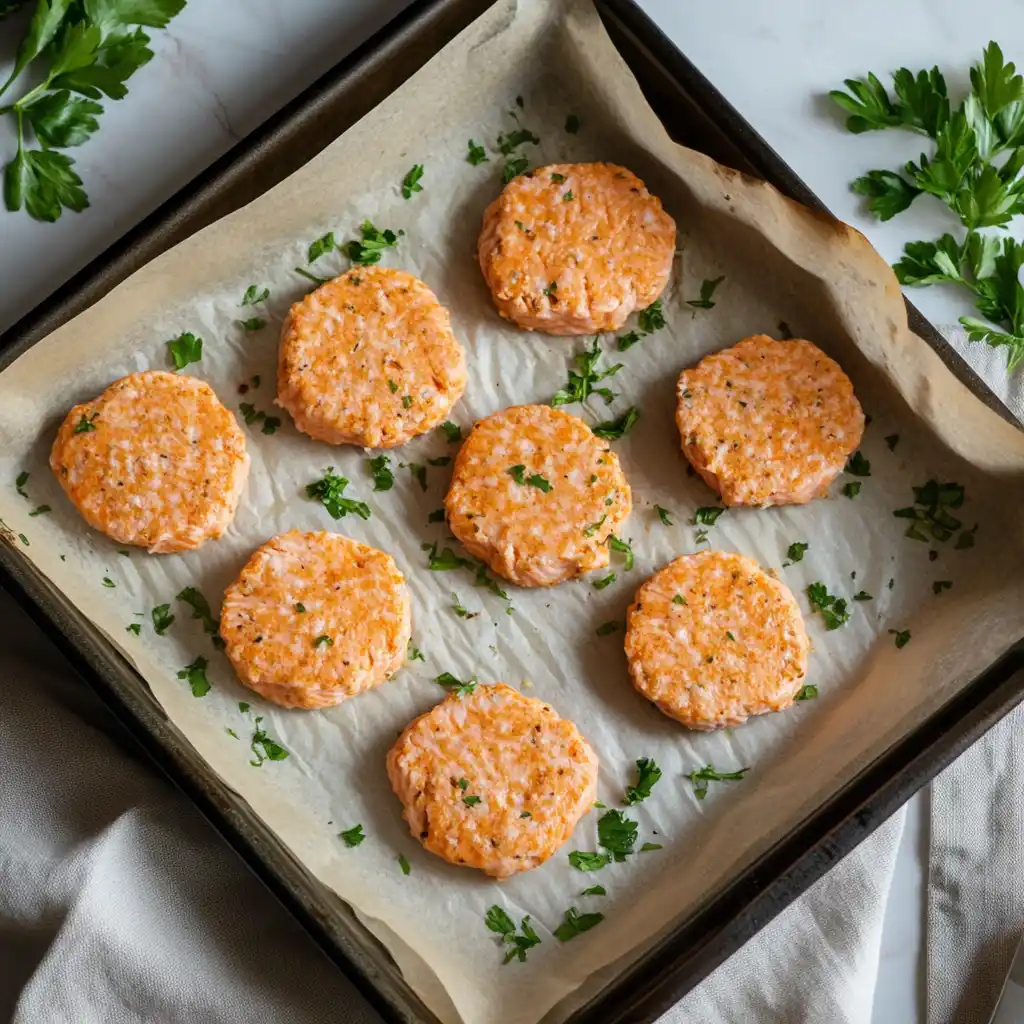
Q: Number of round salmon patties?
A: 8